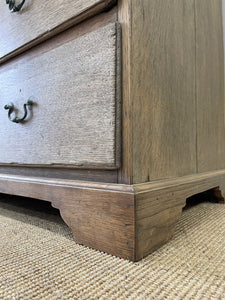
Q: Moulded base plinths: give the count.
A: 1